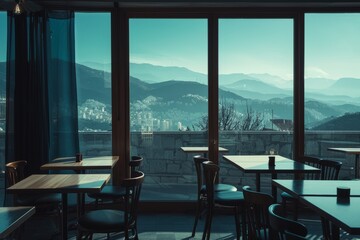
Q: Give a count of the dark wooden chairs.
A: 9